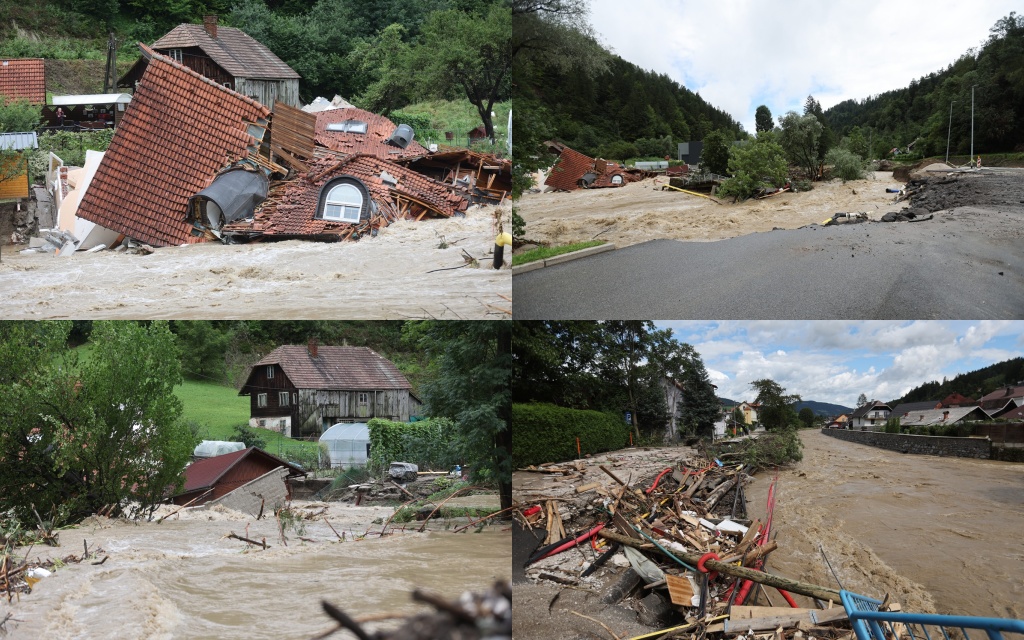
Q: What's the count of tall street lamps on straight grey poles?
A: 2